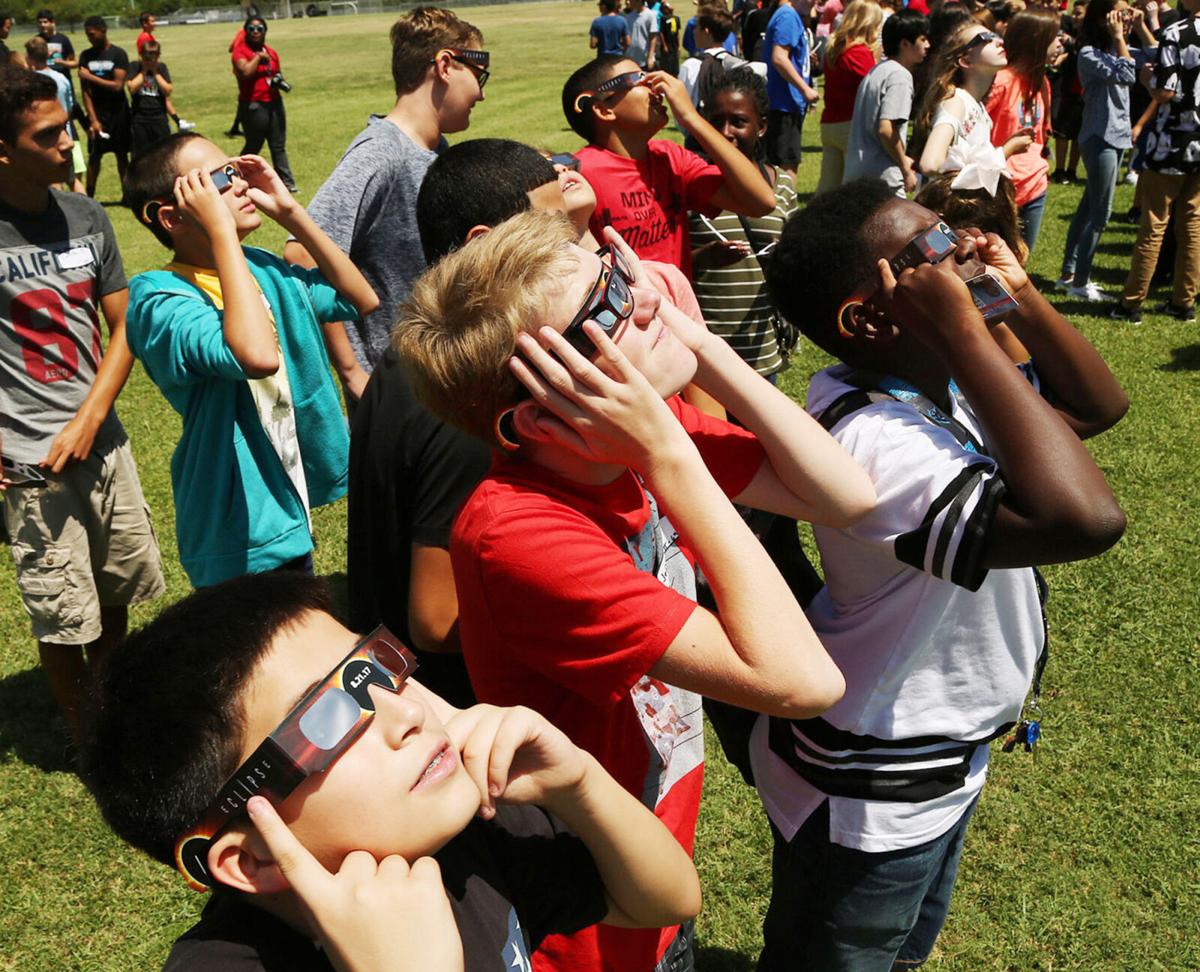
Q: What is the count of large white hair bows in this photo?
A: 1